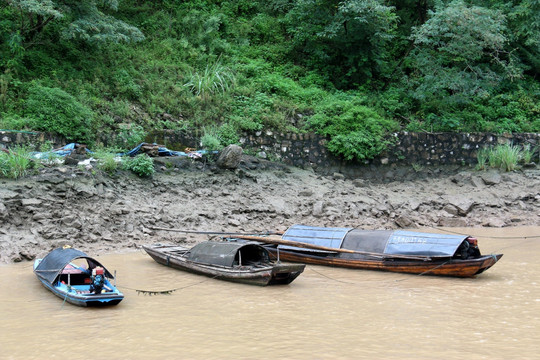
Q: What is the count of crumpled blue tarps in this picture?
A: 2